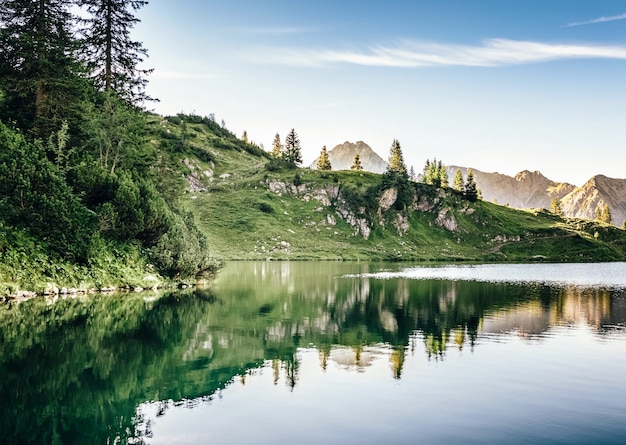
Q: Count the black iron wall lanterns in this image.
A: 0